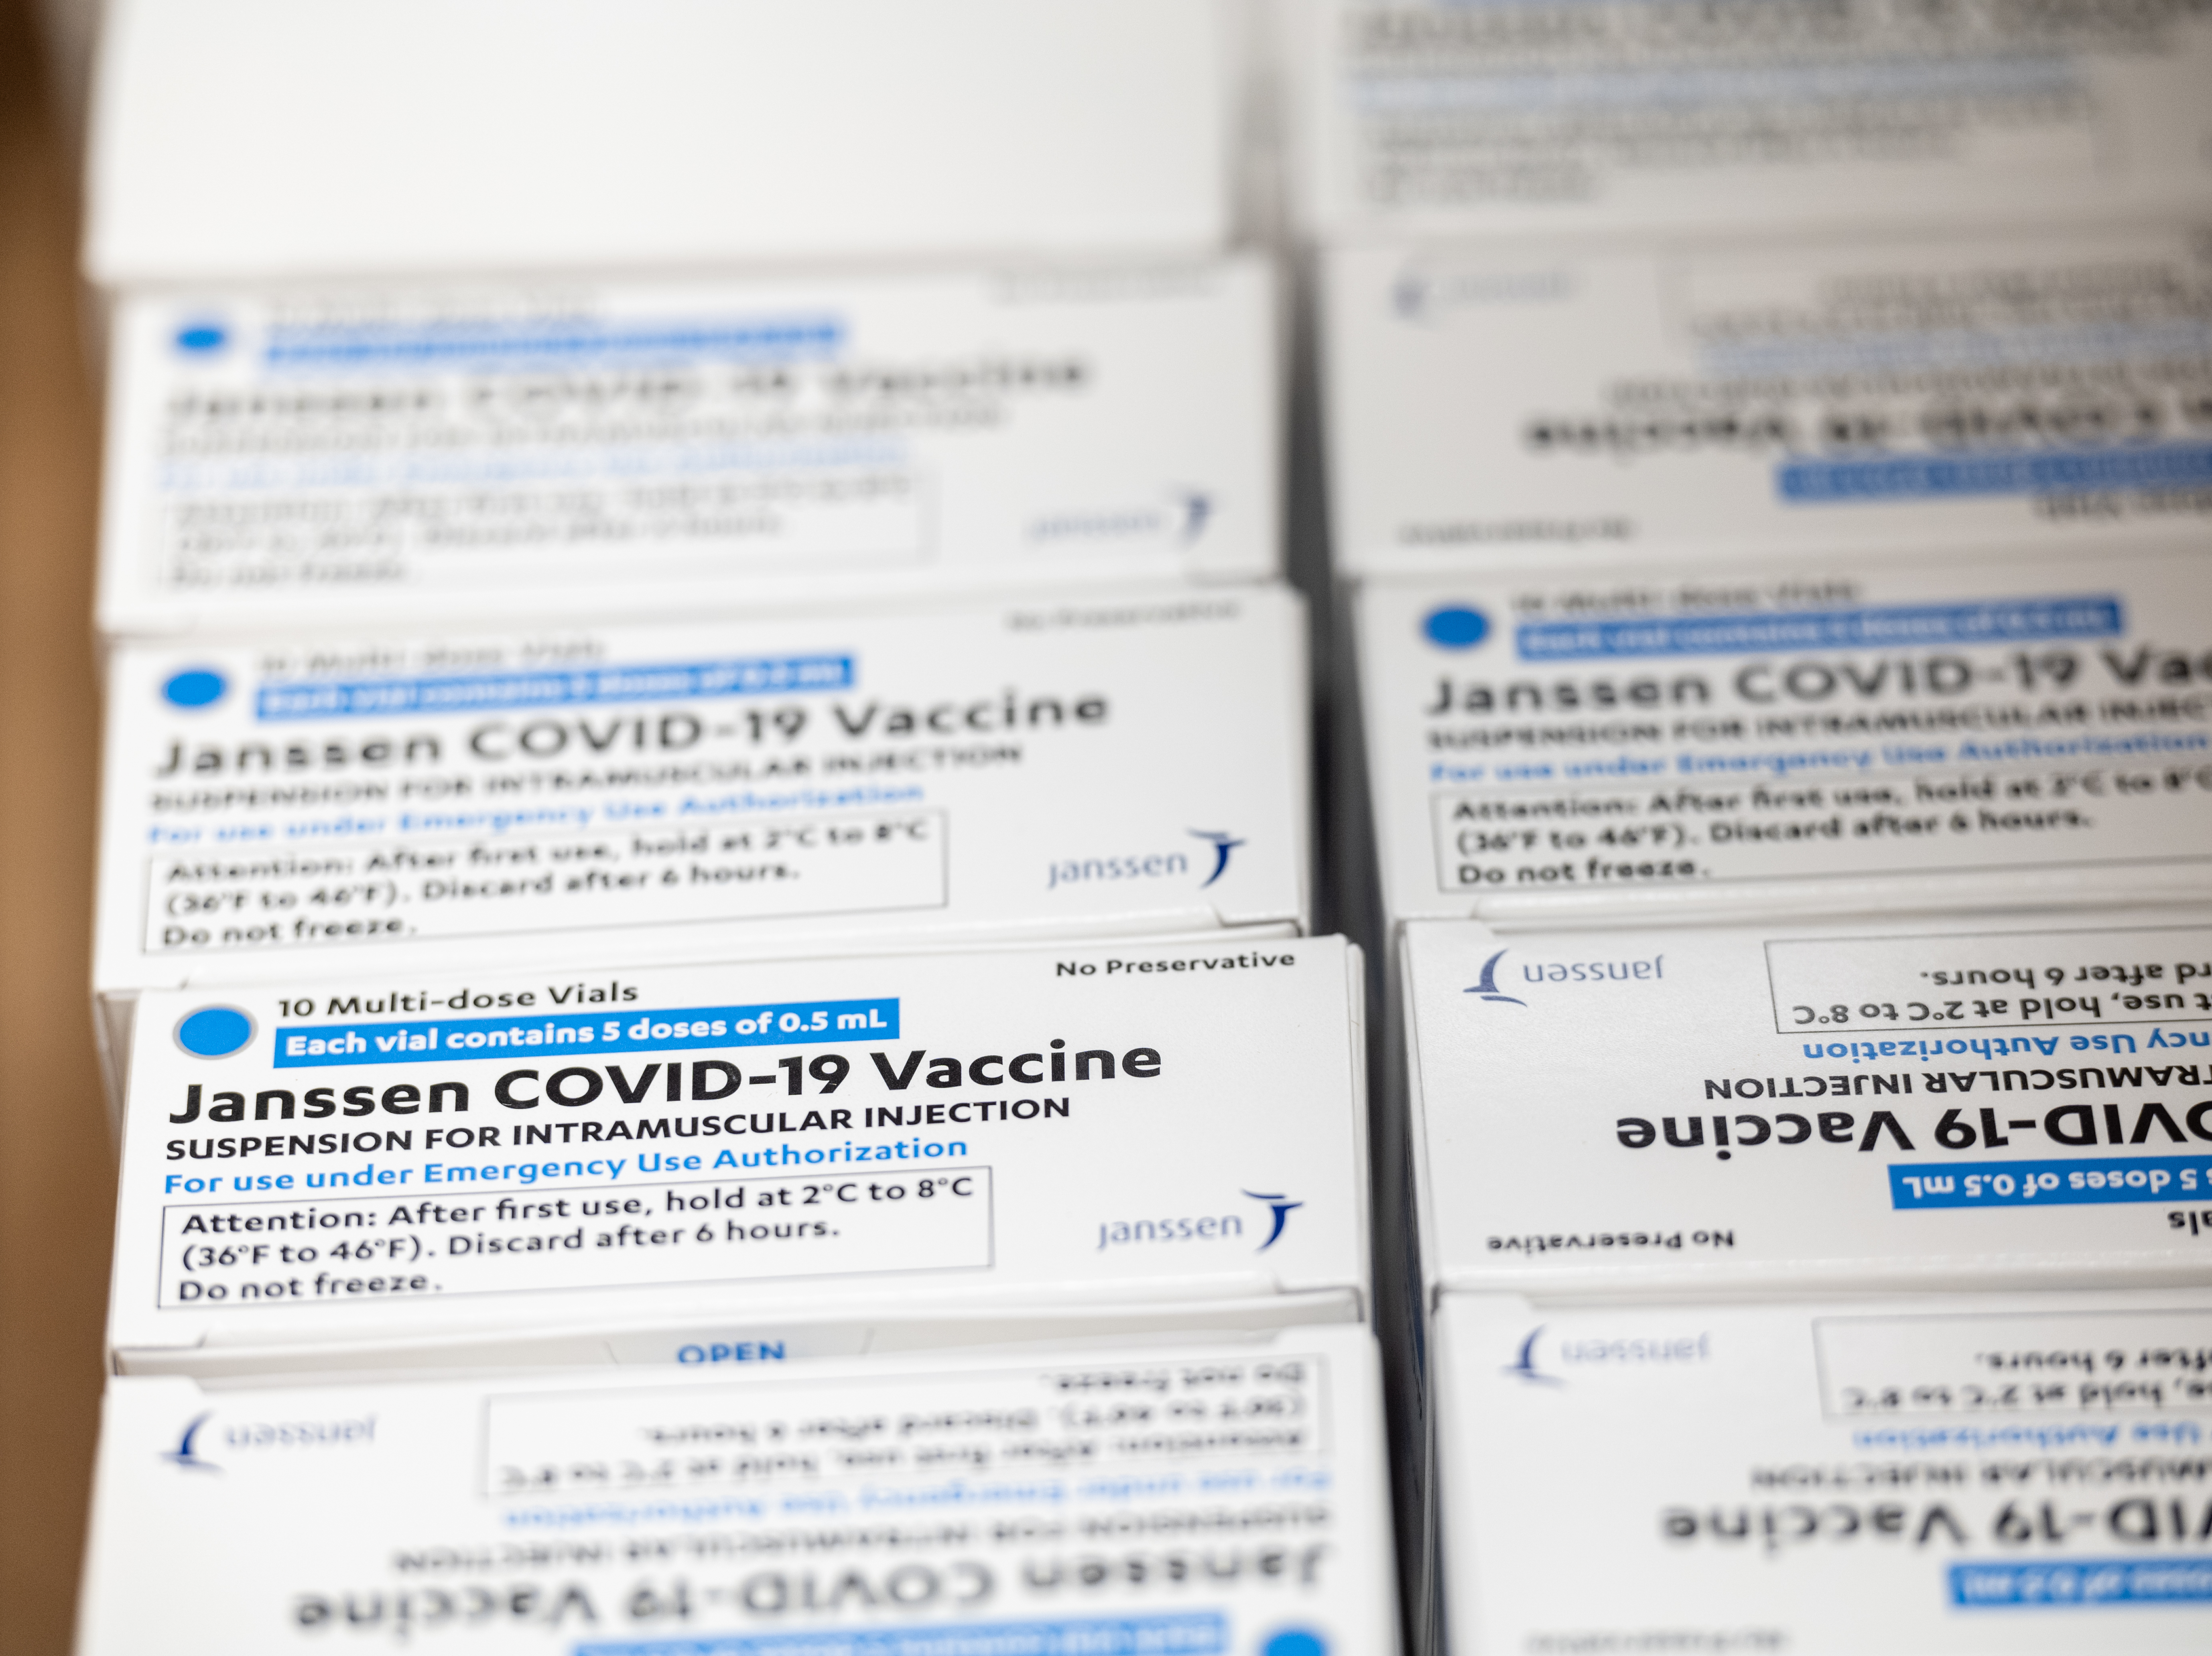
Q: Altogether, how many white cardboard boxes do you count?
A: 10